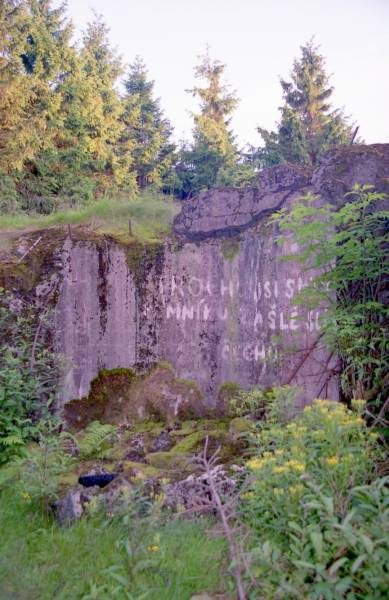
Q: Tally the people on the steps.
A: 0